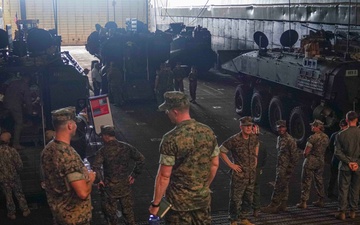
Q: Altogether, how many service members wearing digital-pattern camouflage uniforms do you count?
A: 7